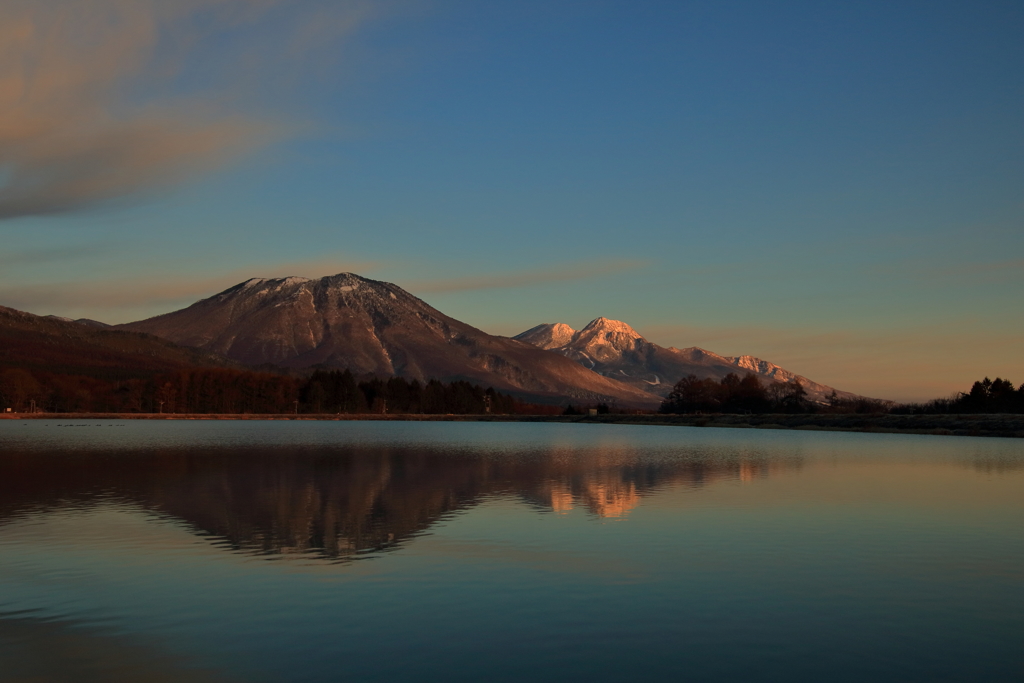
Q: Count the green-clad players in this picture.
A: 0